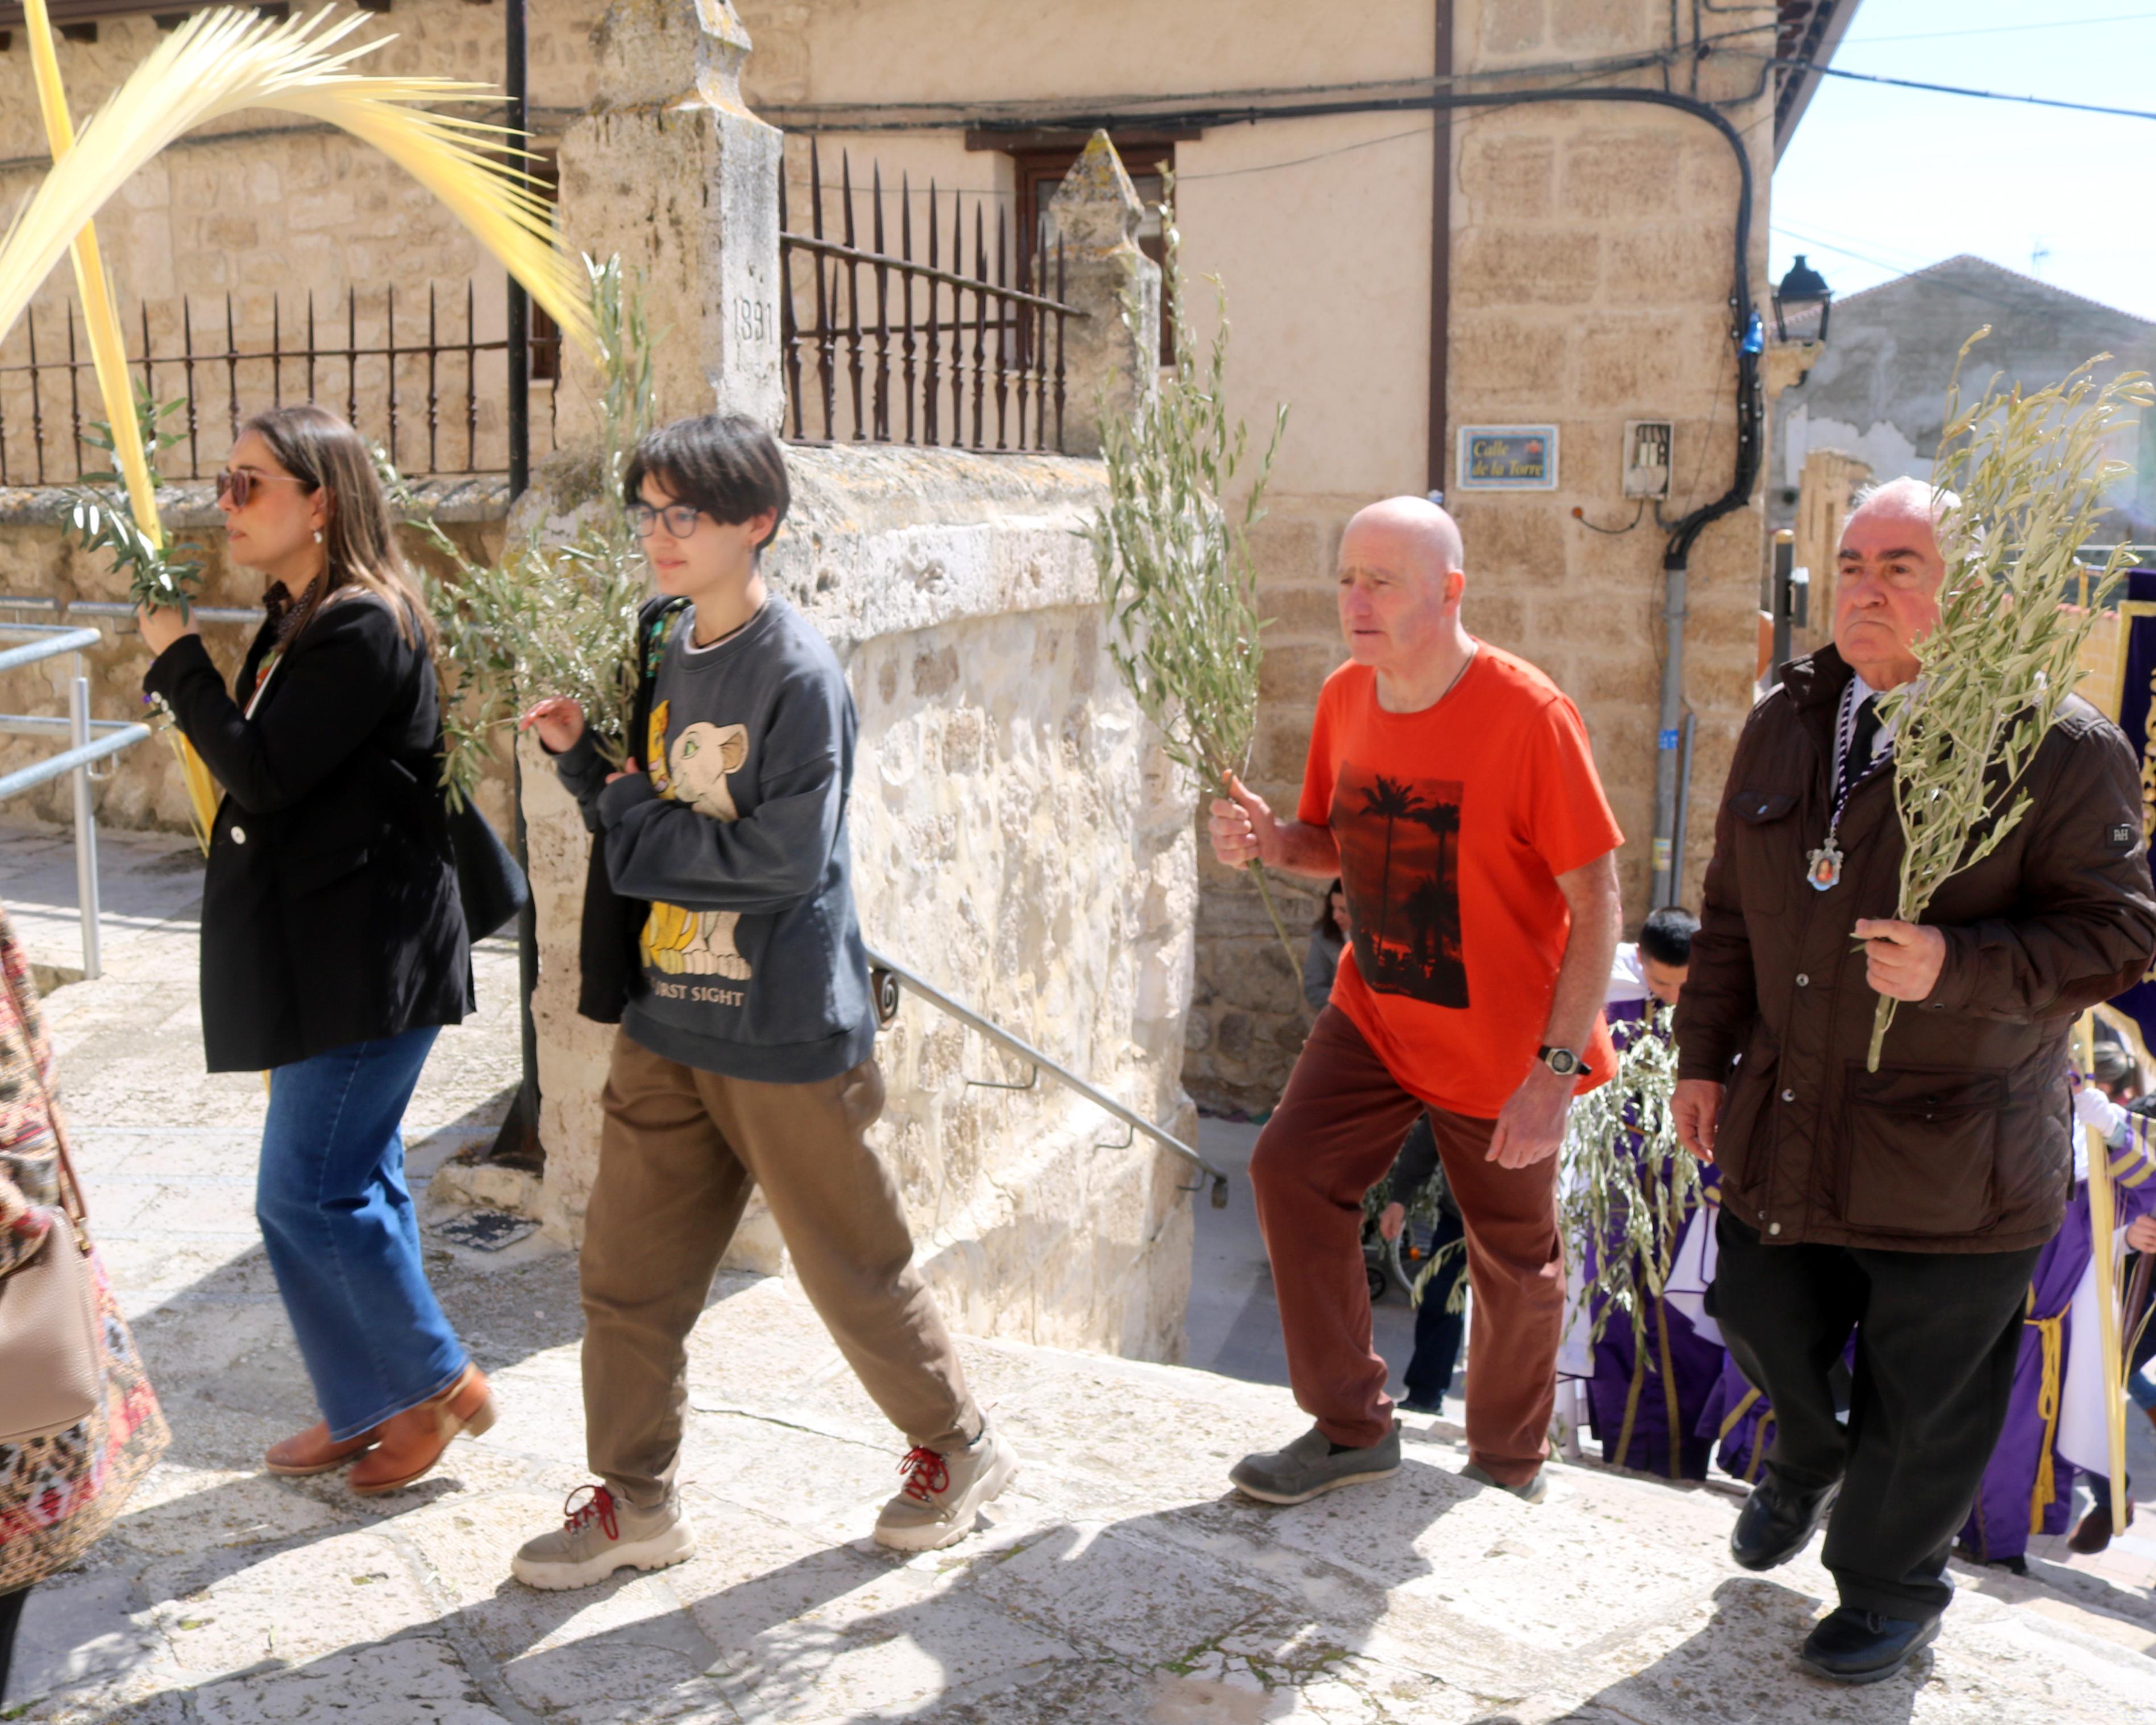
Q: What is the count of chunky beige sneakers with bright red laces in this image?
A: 2